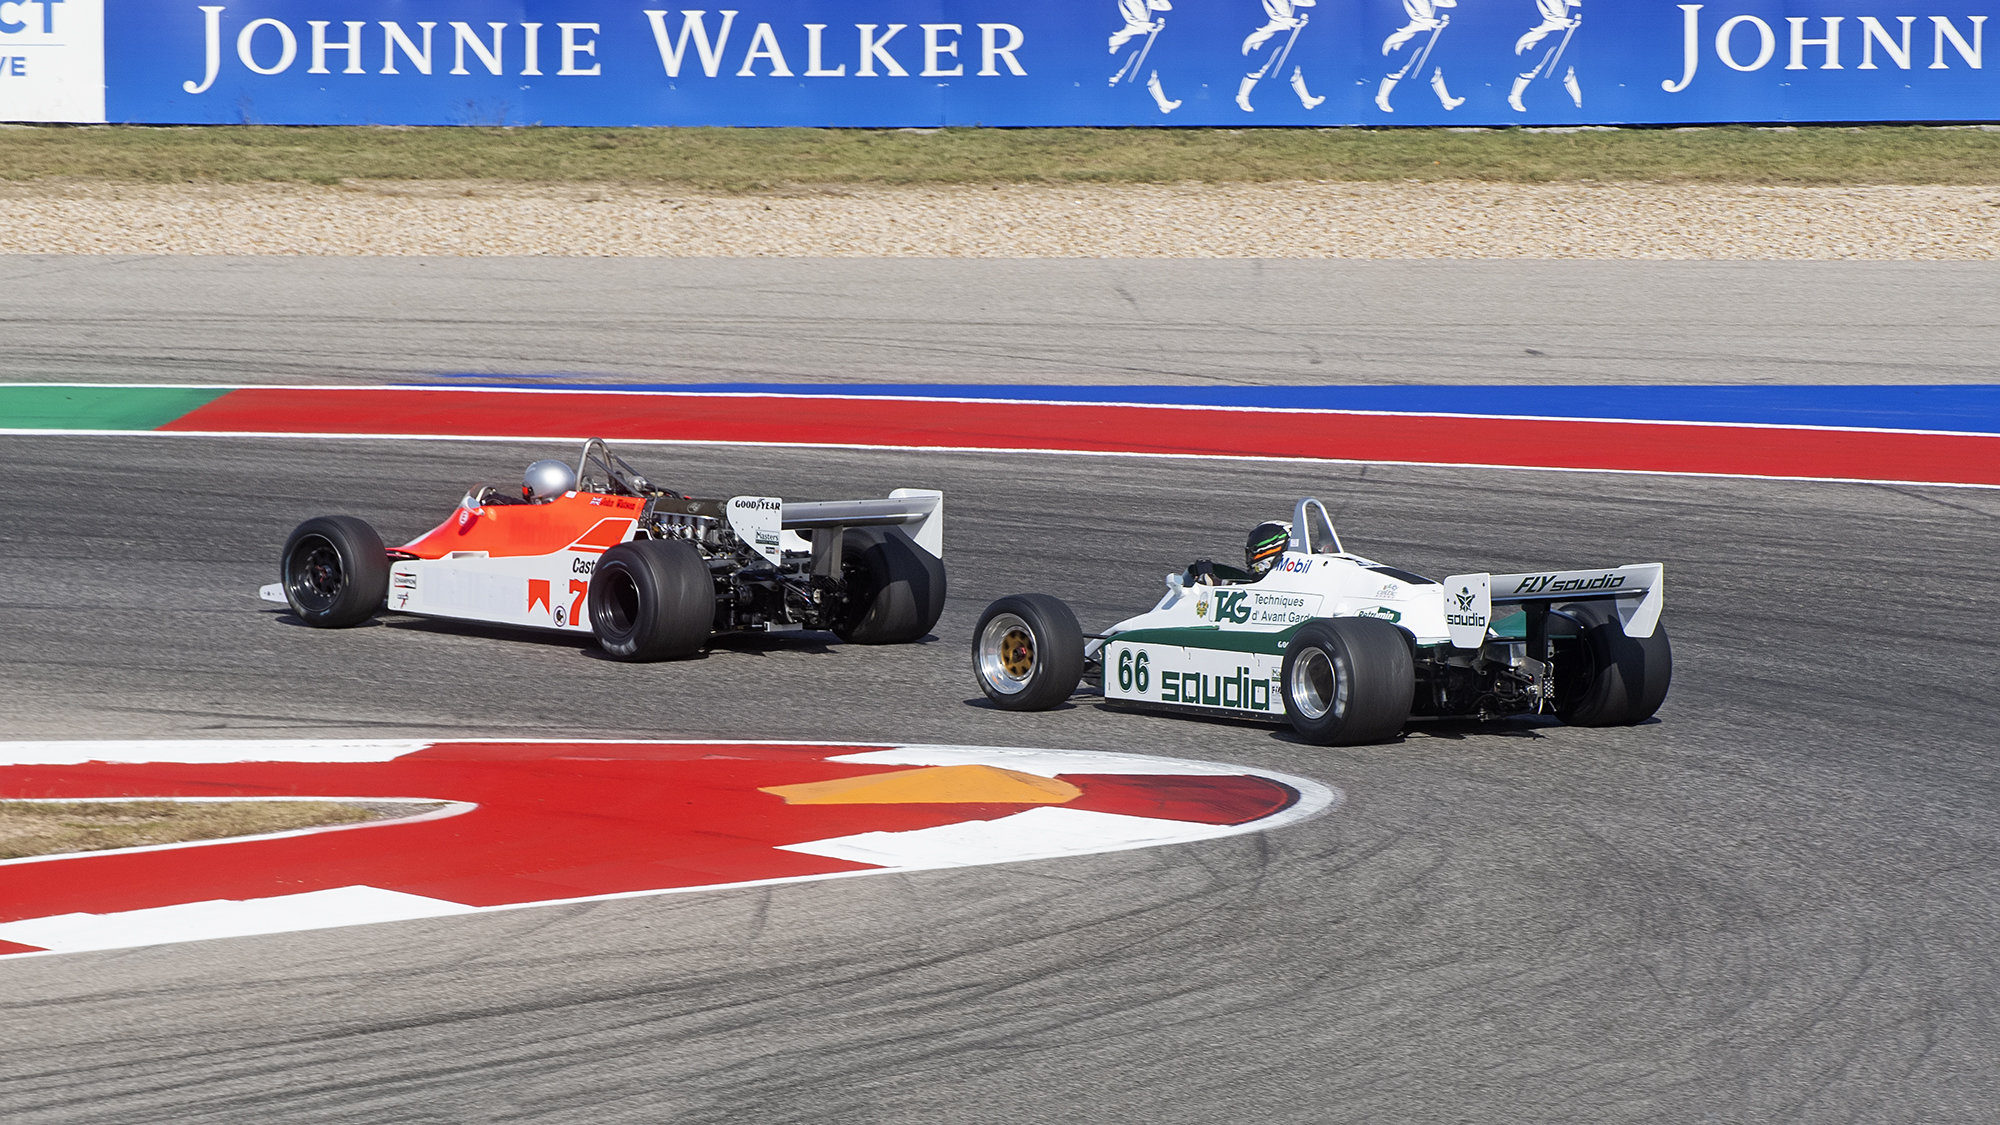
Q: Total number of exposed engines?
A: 1